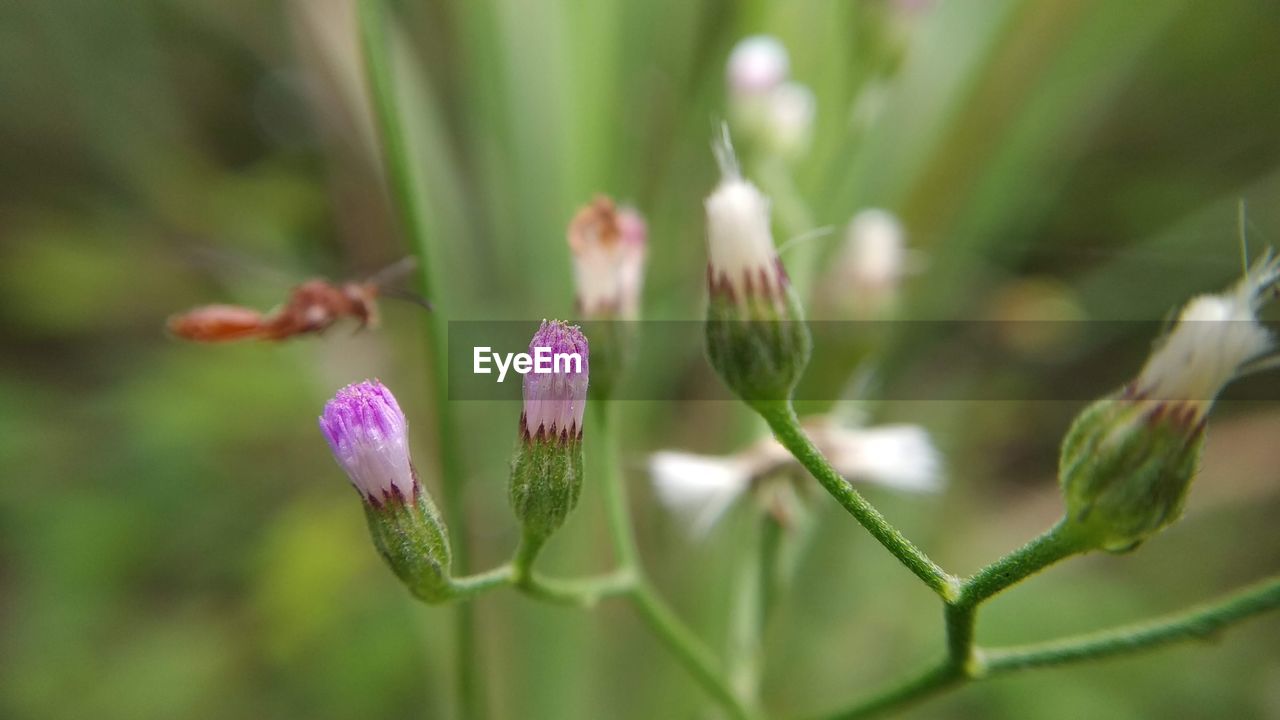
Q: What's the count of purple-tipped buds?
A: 2